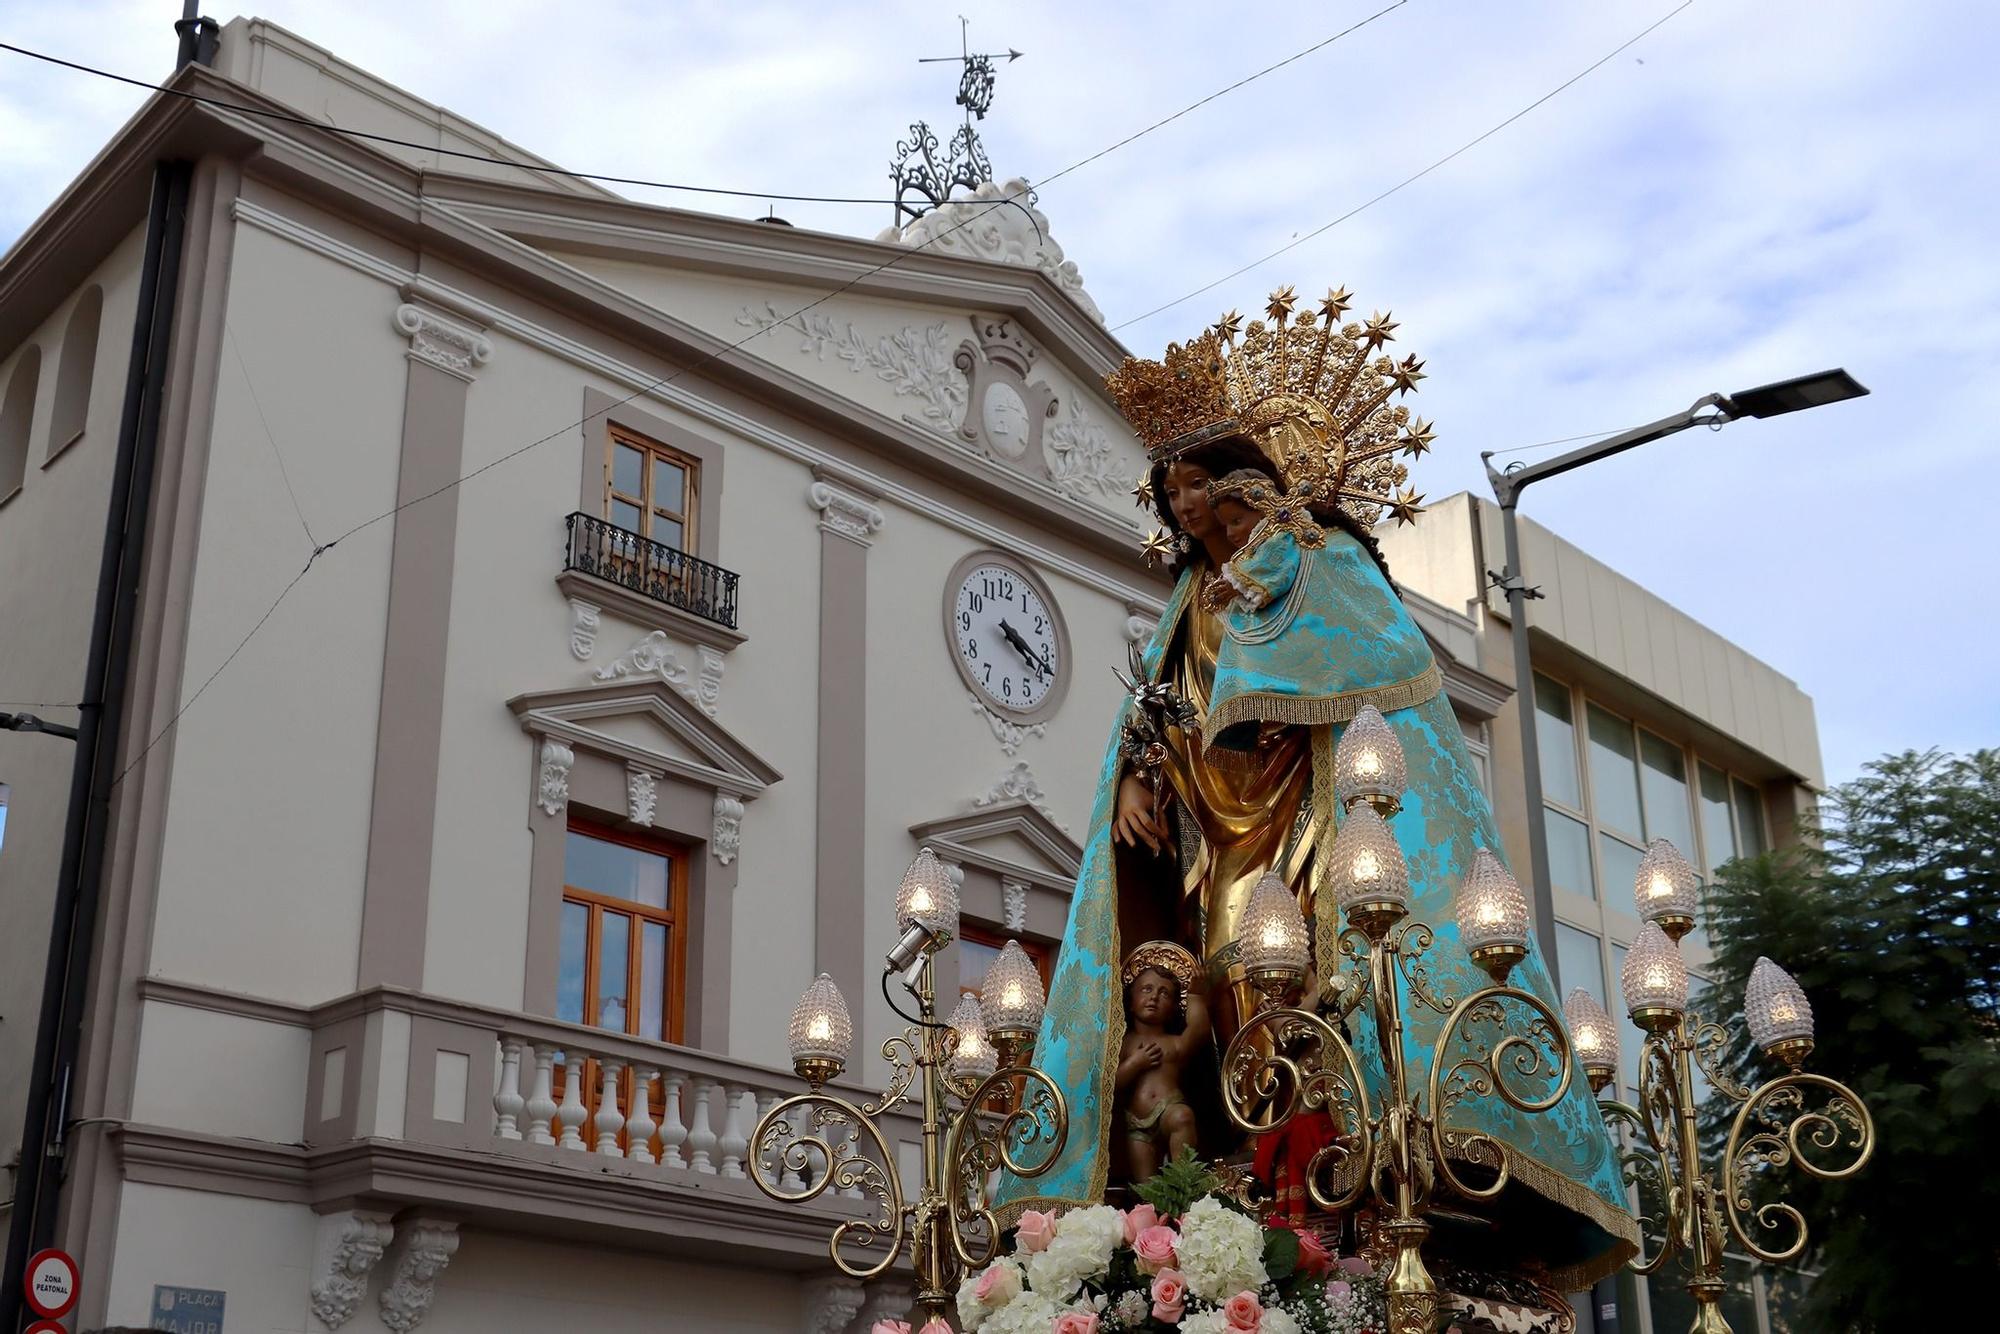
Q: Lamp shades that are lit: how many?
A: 12